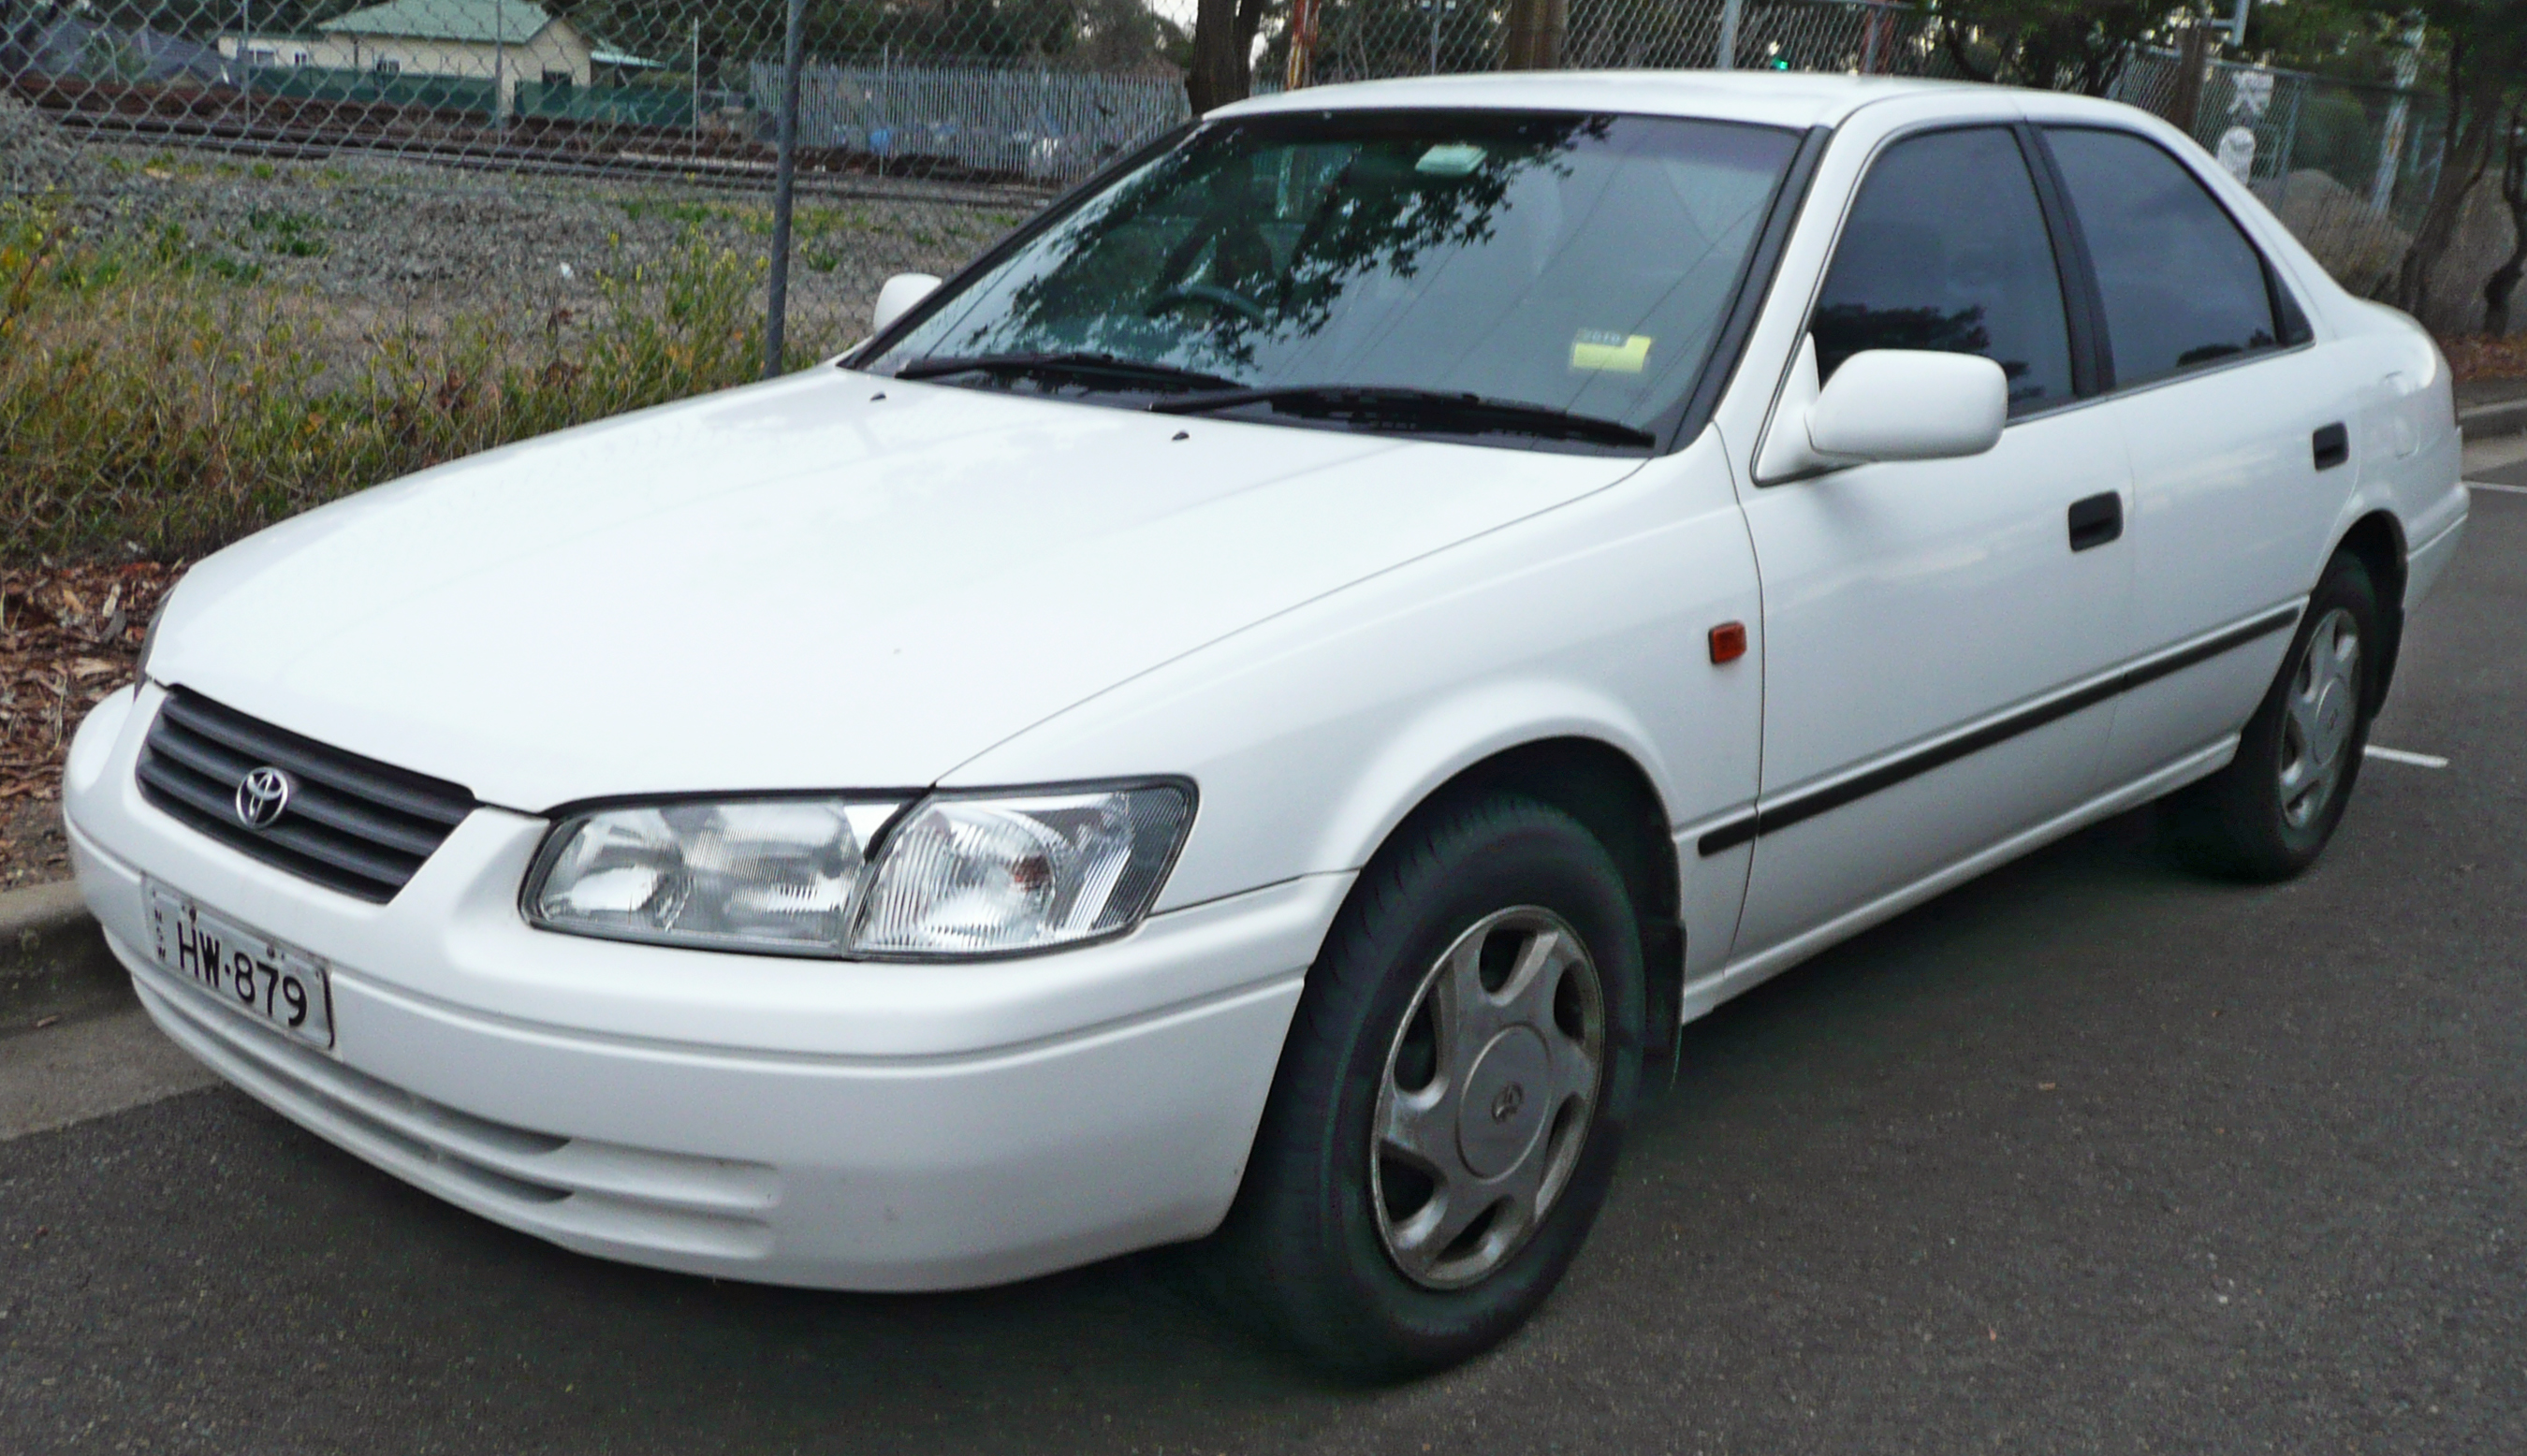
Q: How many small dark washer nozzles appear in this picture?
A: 2